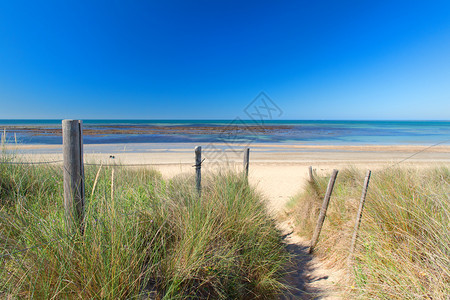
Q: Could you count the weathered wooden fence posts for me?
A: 6